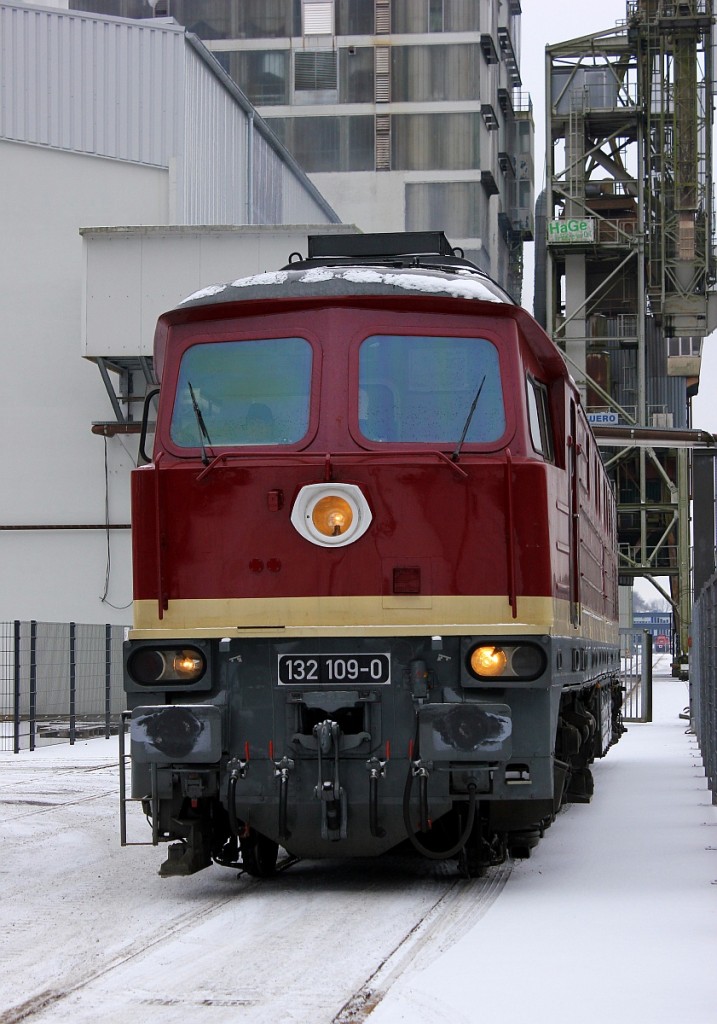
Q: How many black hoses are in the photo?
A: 5